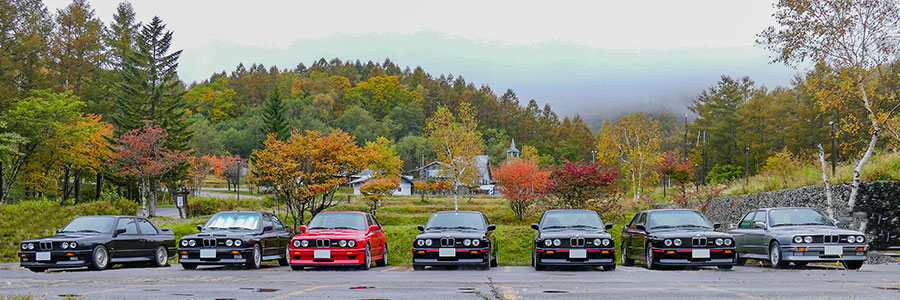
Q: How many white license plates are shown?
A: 7